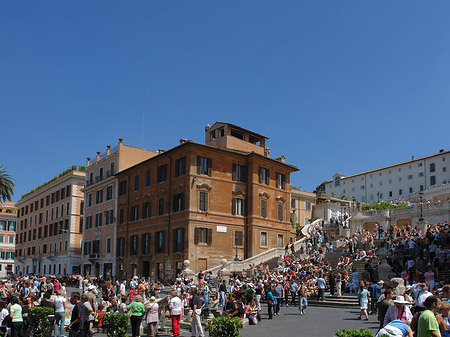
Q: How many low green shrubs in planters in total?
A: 4